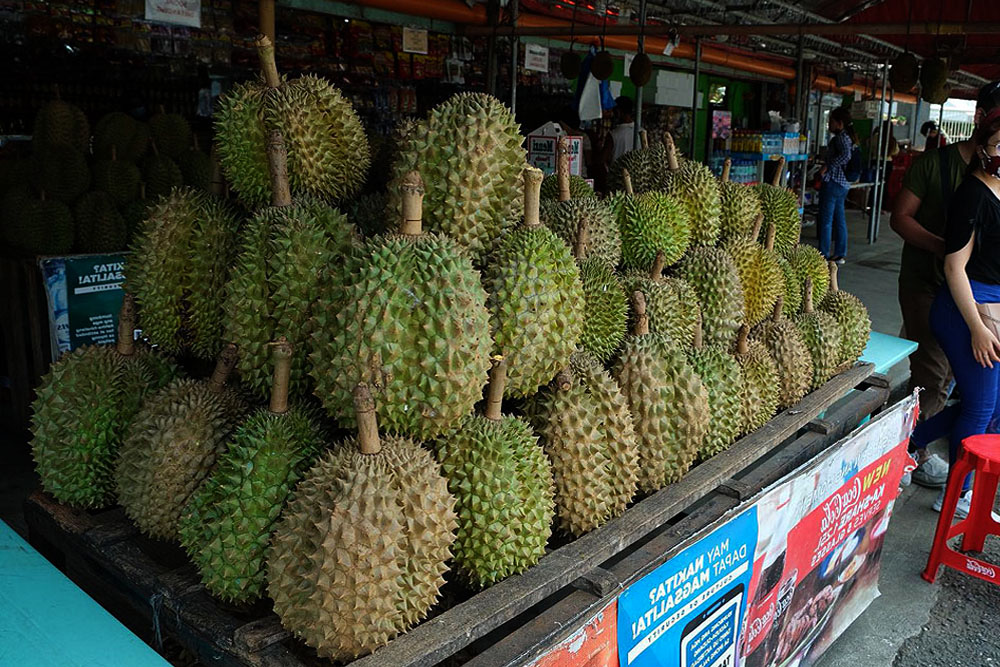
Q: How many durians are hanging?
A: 5